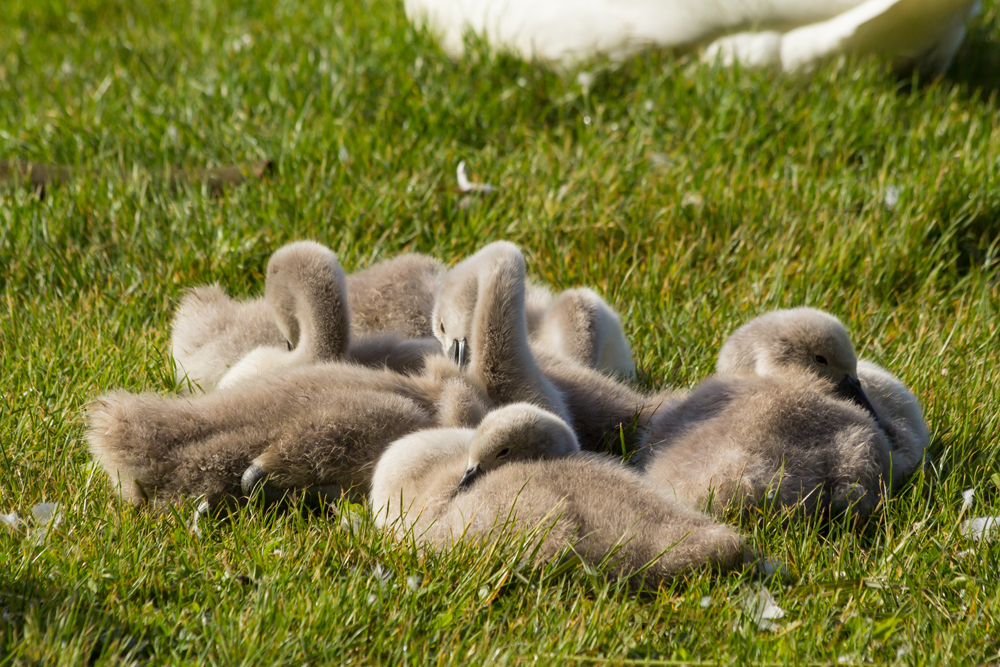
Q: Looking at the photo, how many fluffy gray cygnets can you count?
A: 5